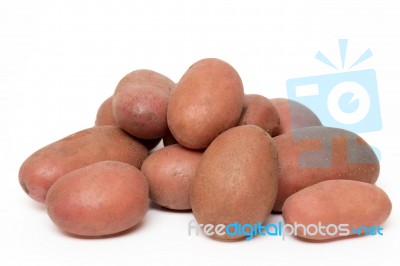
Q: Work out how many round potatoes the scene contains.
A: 11